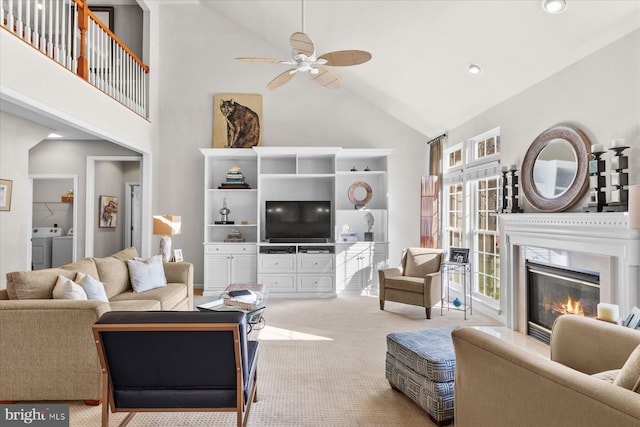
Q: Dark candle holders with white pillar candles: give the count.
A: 4